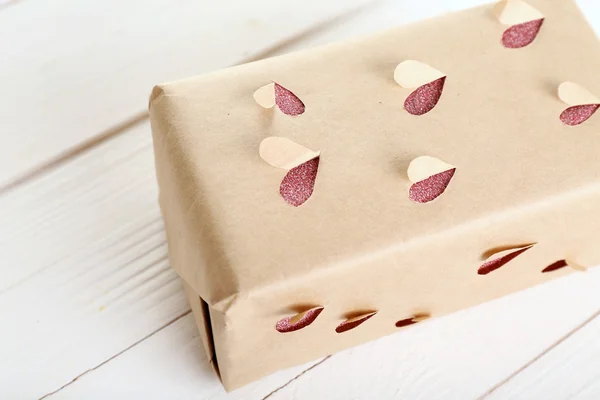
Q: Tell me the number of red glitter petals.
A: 11